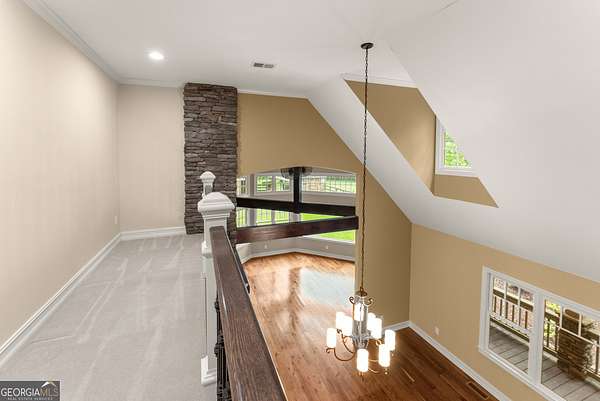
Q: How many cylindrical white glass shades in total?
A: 9